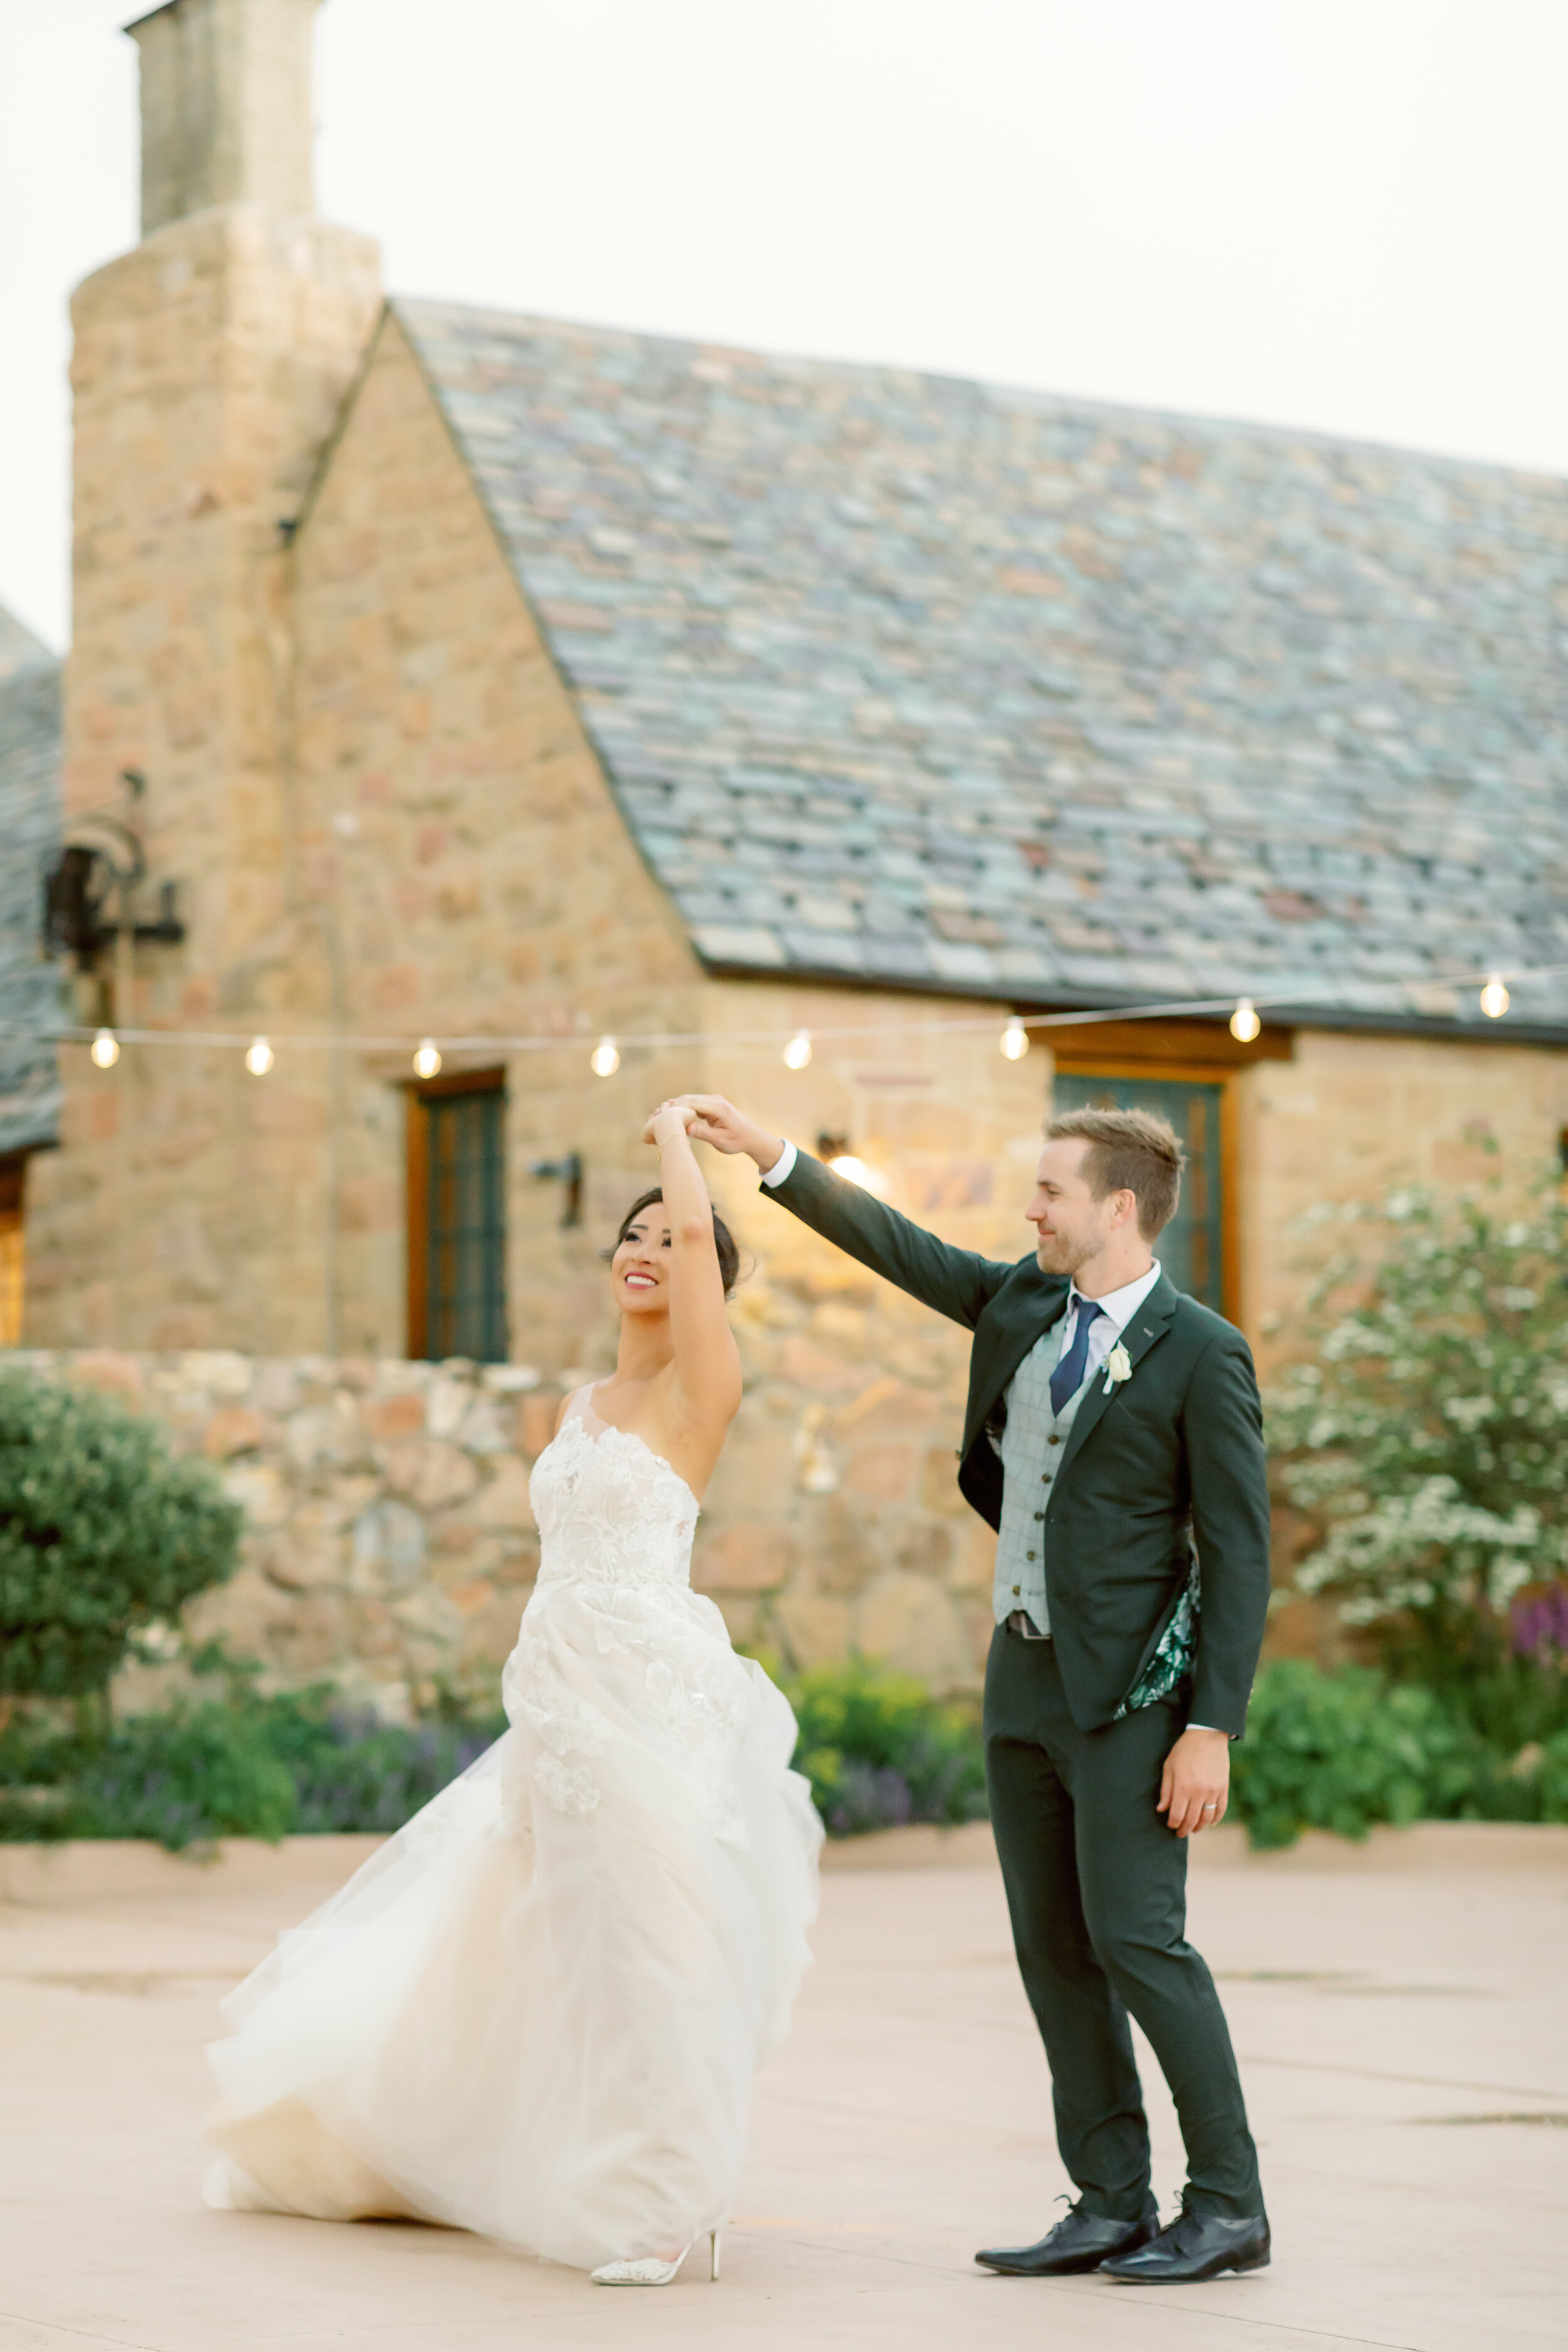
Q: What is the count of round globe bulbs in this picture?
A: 8